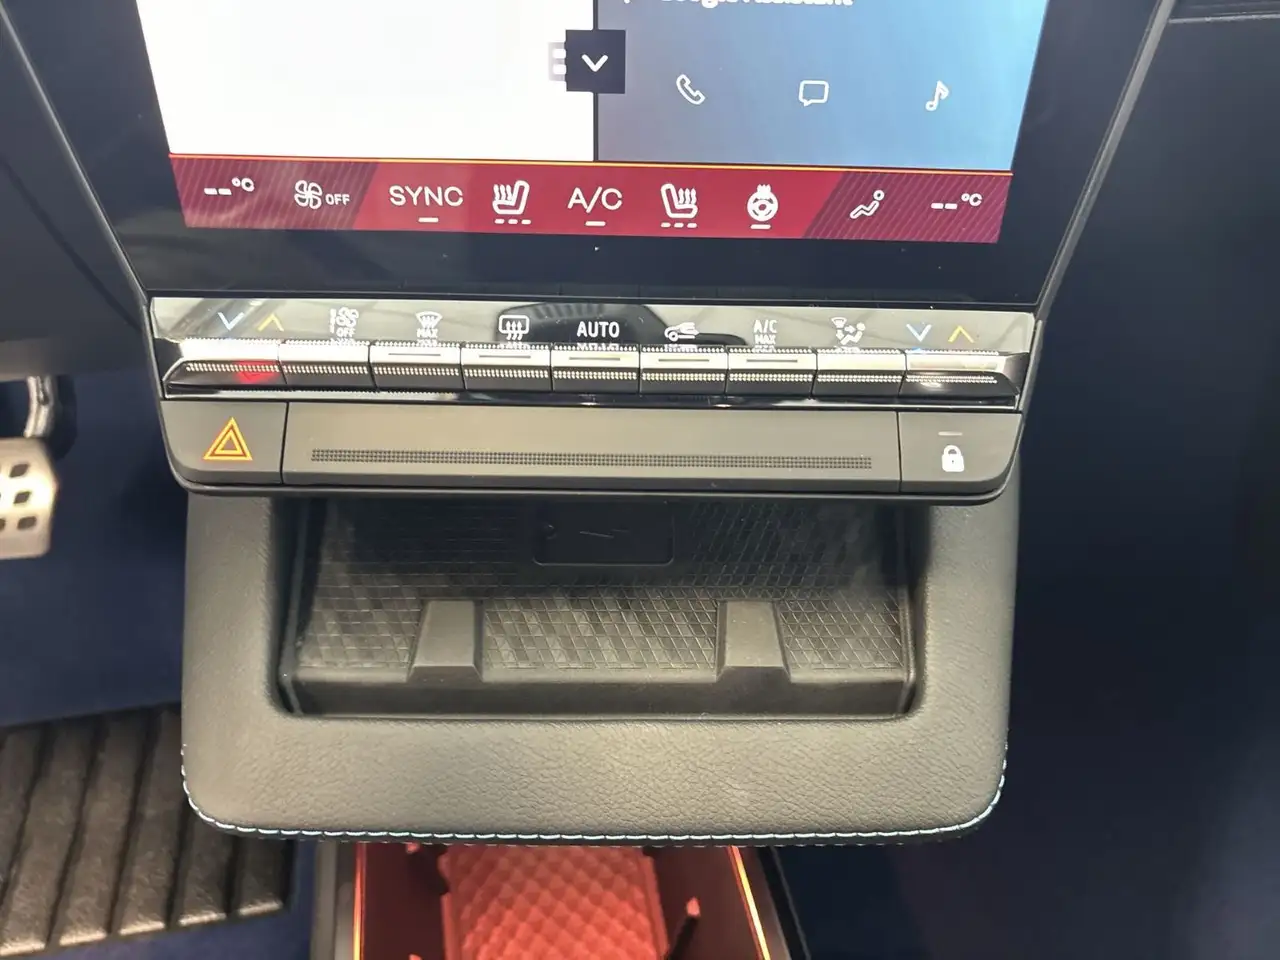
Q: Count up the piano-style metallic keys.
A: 9